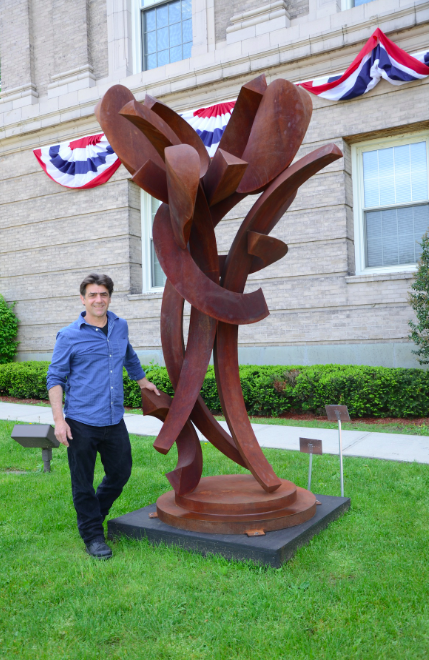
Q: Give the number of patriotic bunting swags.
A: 3